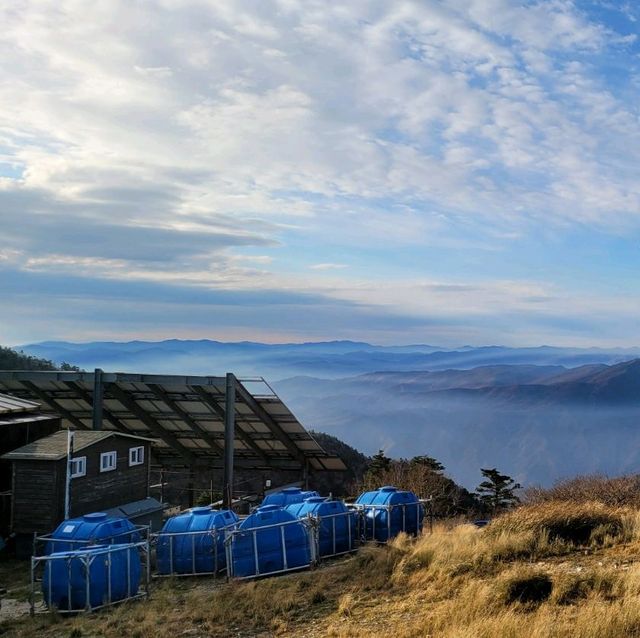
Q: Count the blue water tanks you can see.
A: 7